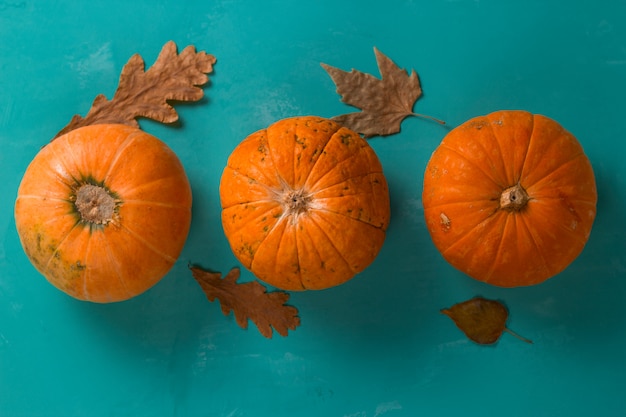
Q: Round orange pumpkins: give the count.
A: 3